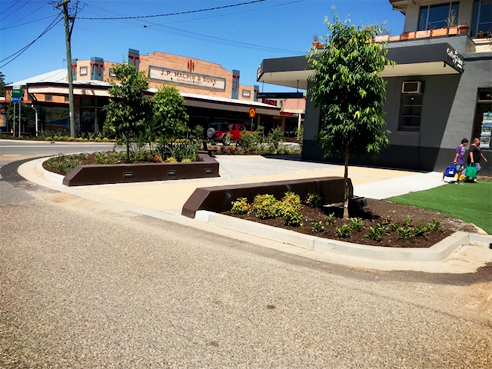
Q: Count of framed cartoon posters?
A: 0